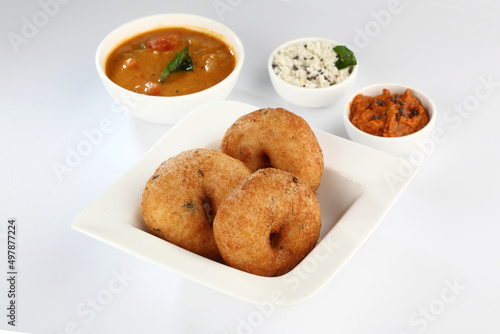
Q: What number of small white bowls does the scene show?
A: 2